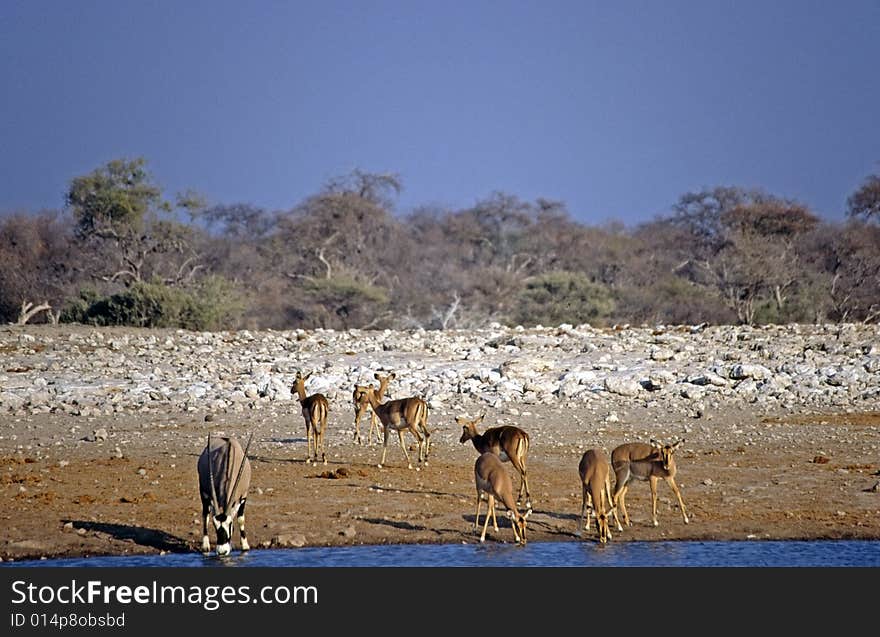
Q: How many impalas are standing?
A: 7